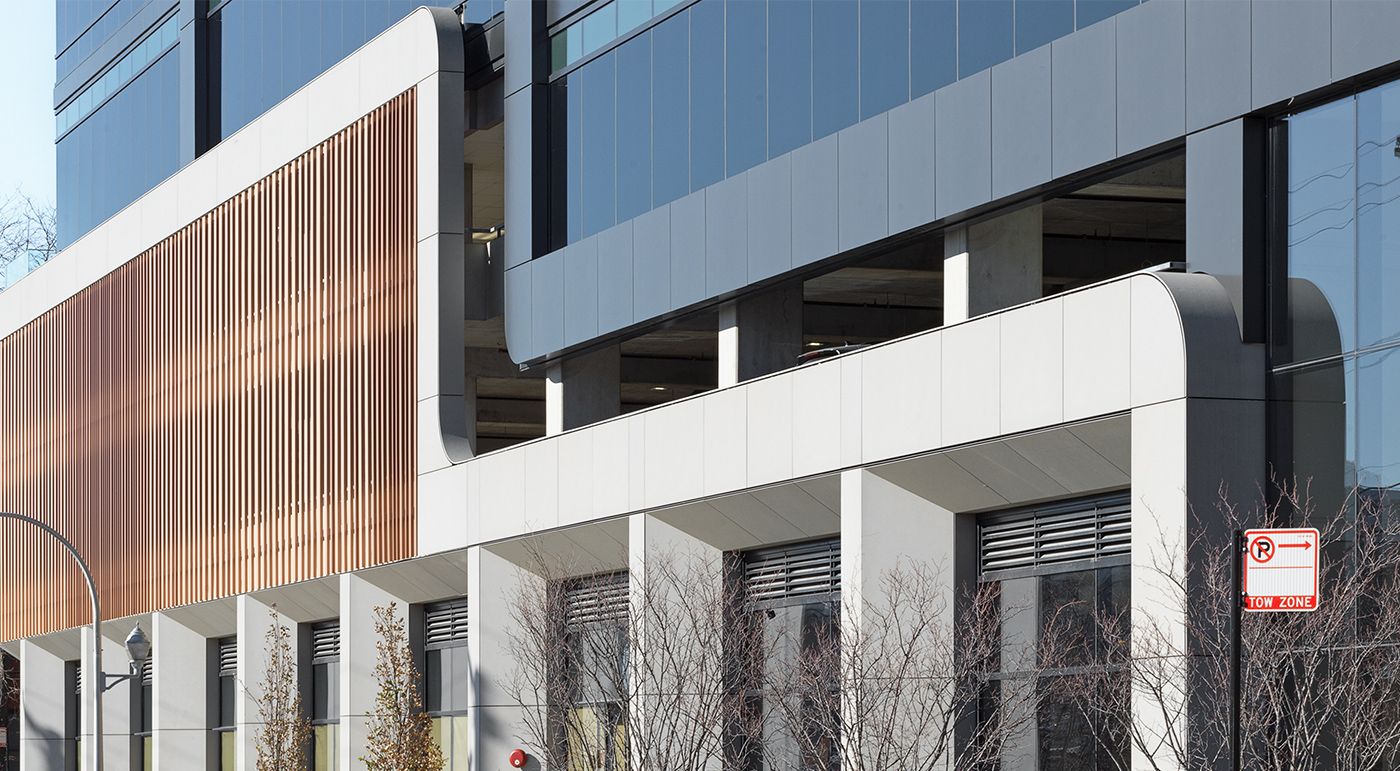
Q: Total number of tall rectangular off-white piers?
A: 9